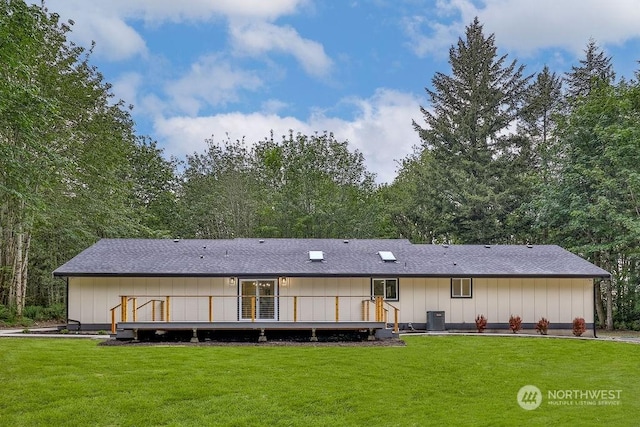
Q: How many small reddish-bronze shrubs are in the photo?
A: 4